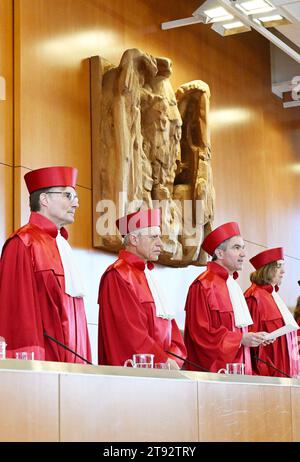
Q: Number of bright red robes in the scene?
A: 4